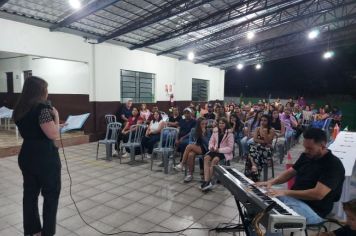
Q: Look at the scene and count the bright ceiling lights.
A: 7